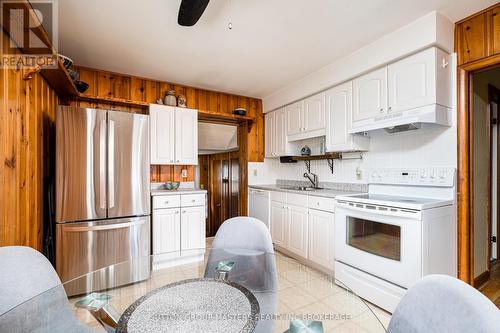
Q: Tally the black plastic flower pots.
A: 0